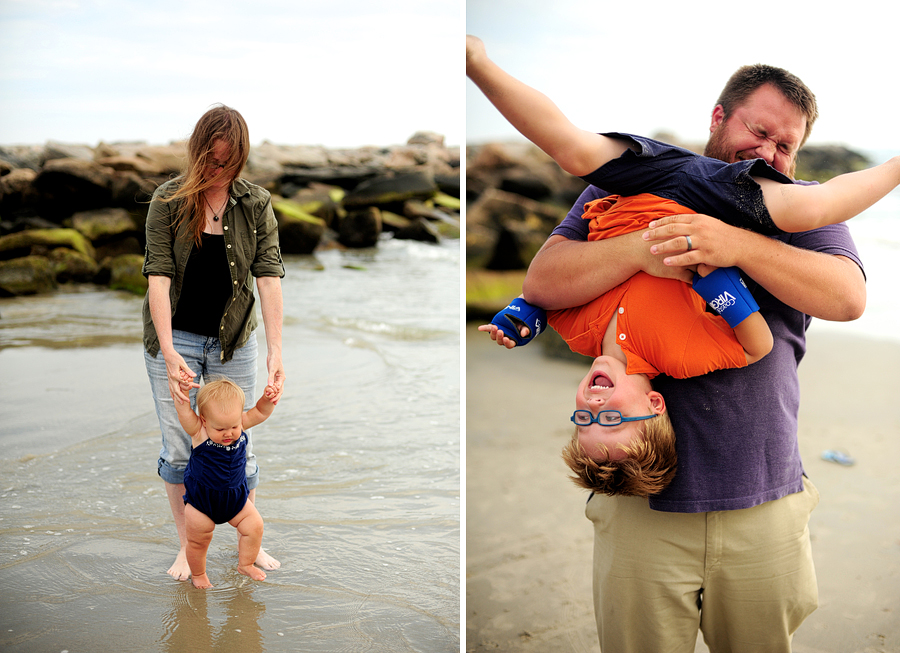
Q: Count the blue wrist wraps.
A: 2